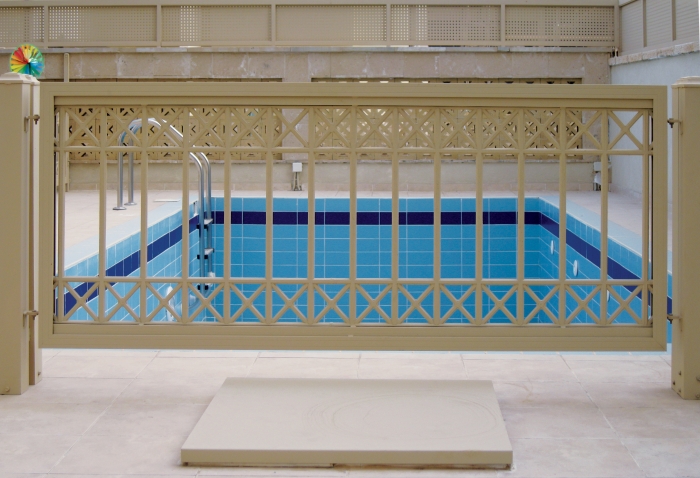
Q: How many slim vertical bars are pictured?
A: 15